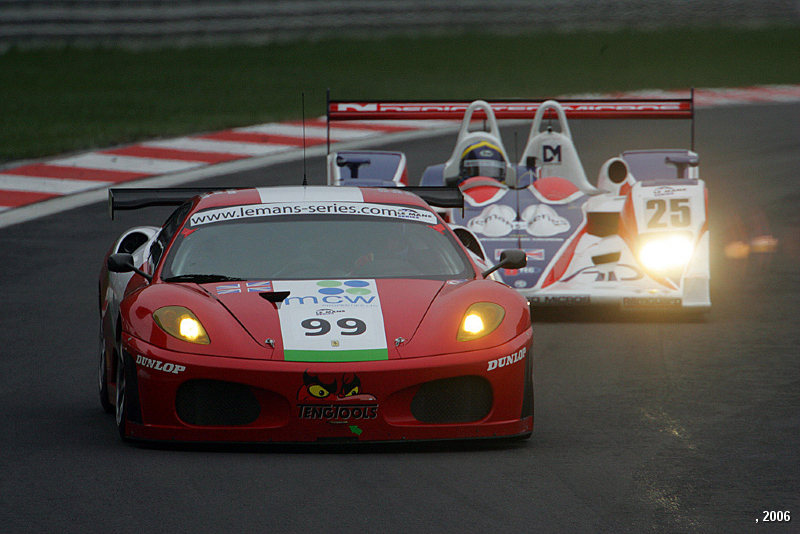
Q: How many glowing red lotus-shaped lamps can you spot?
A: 0